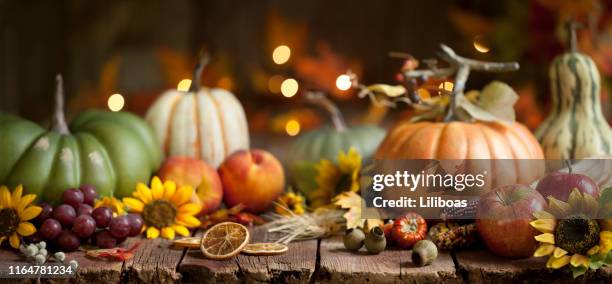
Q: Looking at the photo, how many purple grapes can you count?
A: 12